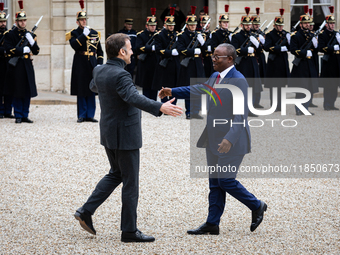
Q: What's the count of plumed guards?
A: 14